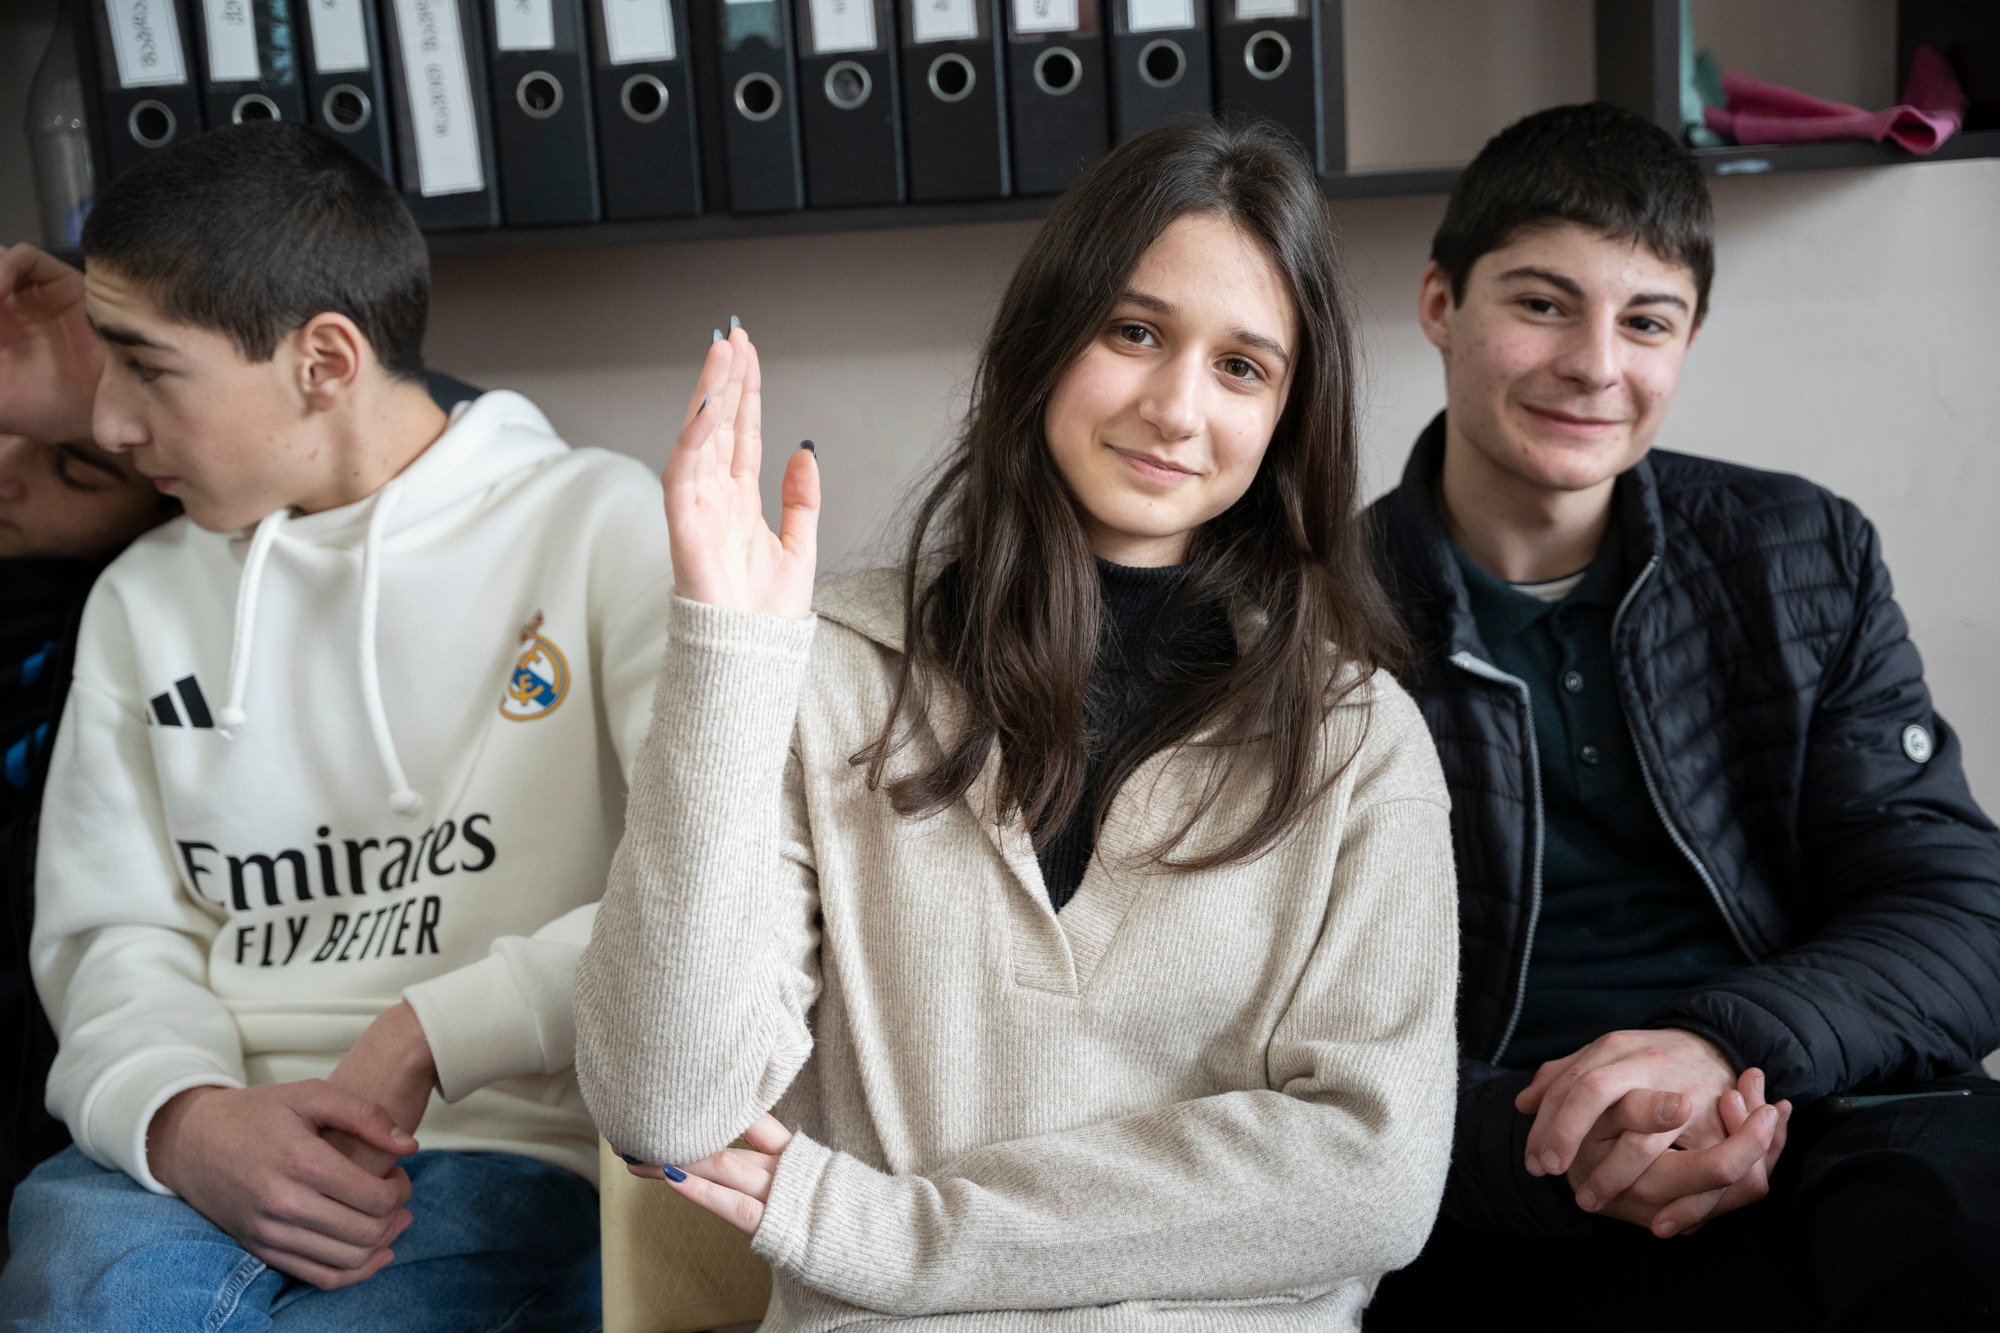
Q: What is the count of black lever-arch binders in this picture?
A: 12